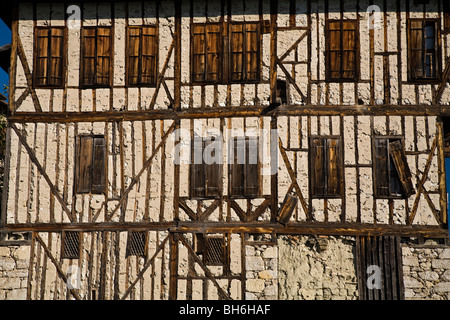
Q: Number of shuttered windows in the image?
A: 12